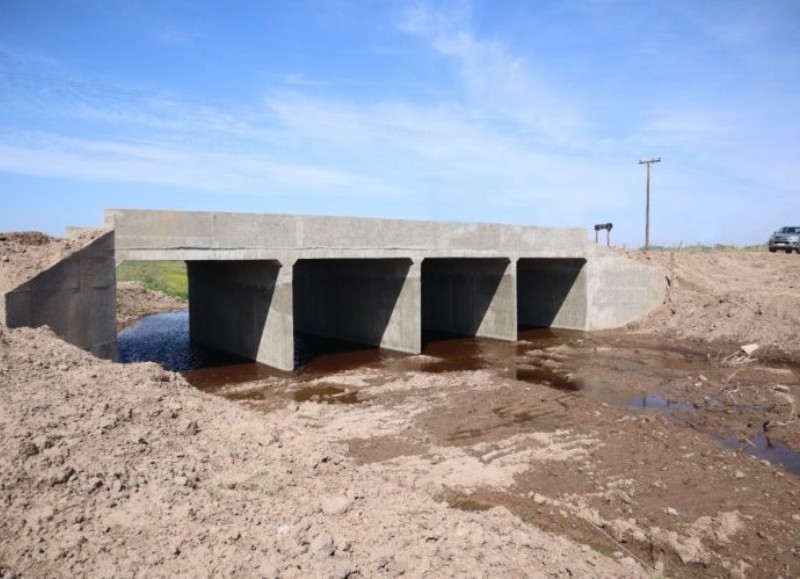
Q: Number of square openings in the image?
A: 4